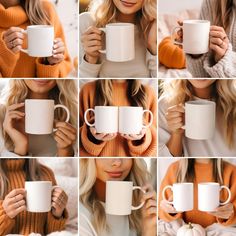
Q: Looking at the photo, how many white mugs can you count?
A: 11